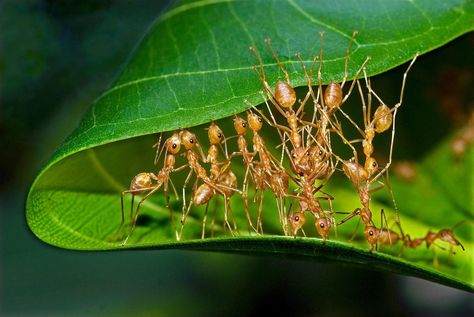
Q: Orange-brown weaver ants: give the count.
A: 12